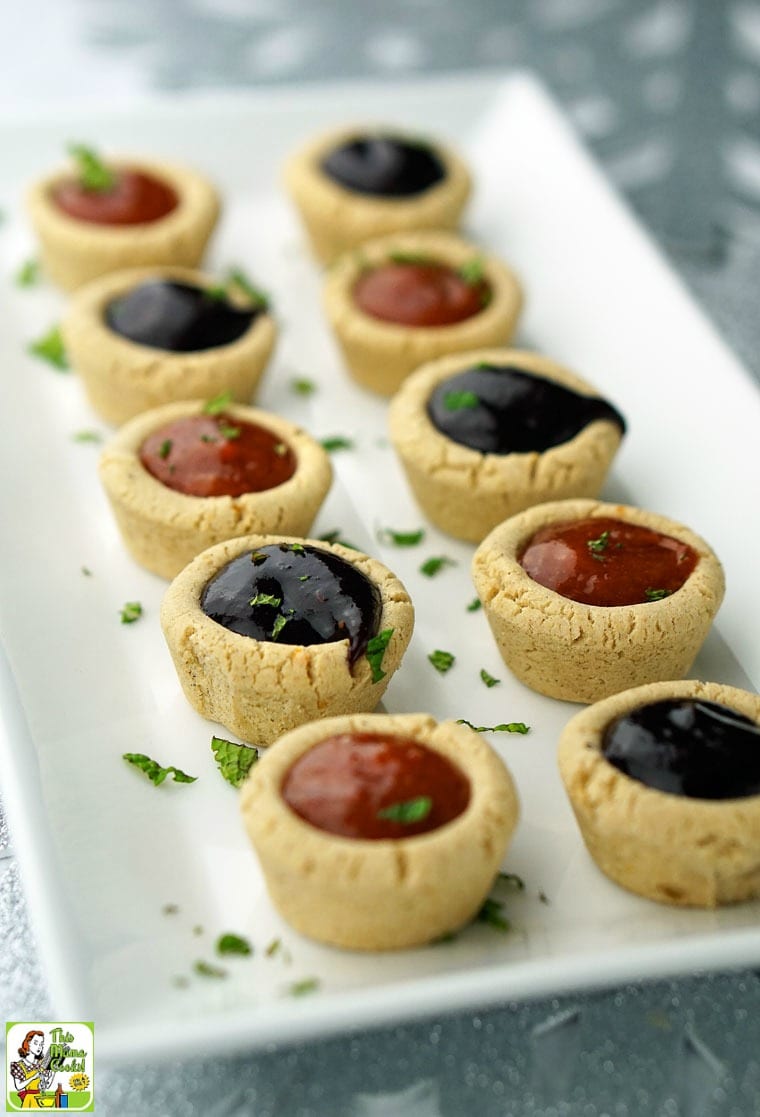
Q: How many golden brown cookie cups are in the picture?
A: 10